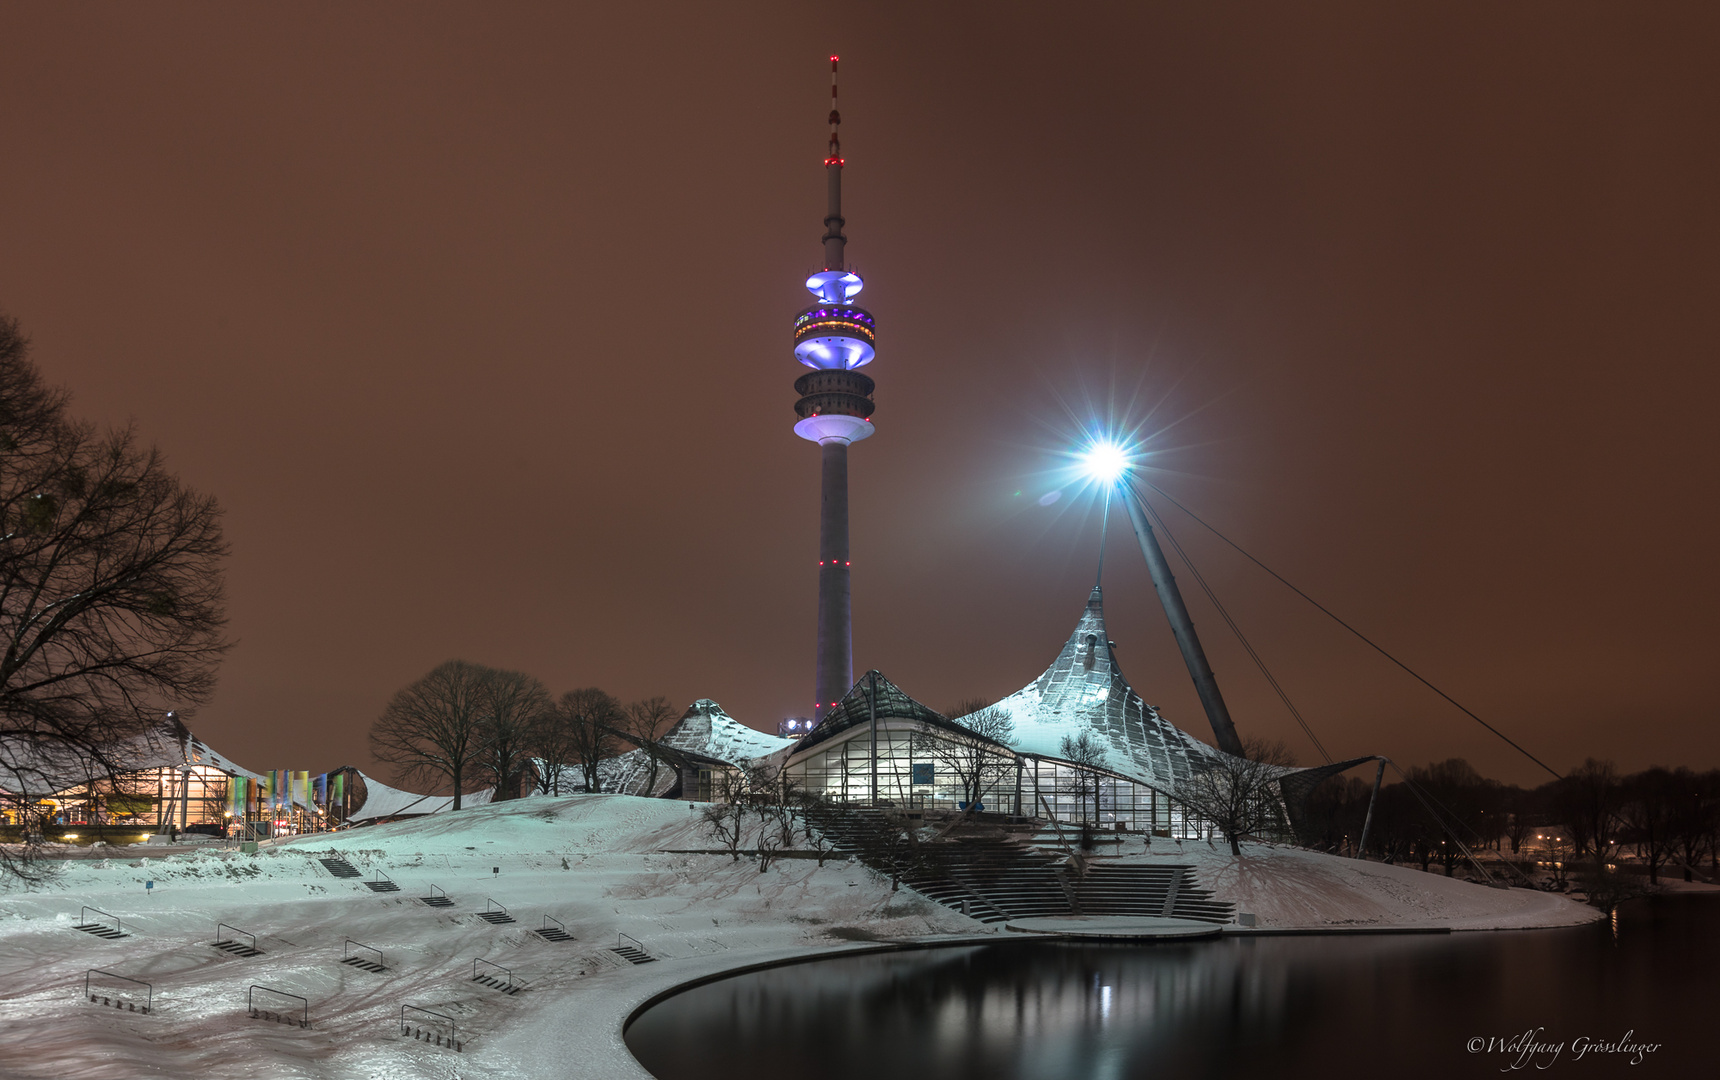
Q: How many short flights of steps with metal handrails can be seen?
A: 13